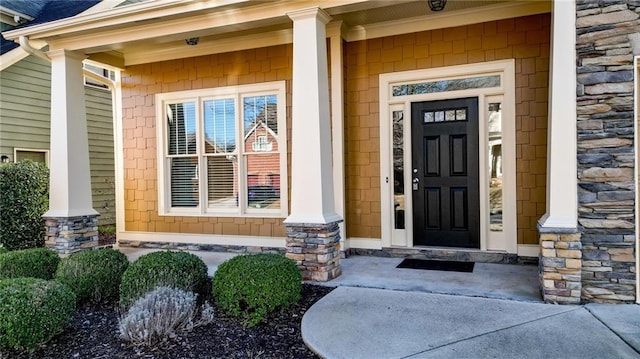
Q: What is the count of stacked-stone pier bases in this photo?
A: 3